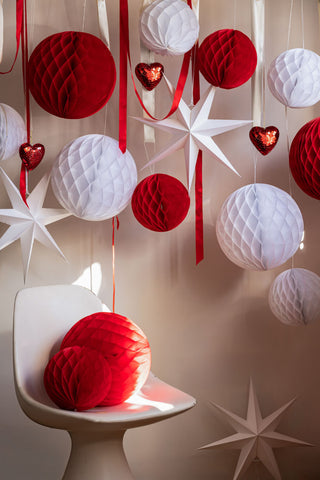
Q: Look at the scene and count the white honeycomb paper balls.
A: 6